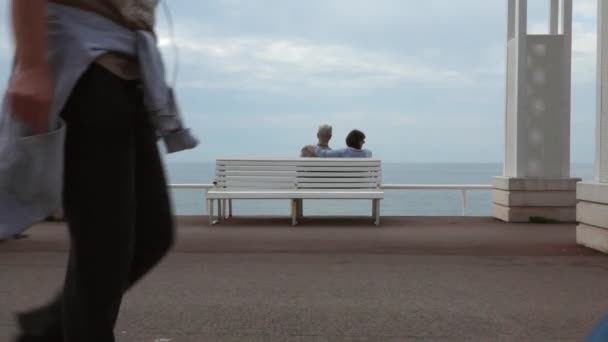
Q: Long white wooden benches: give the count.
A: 1